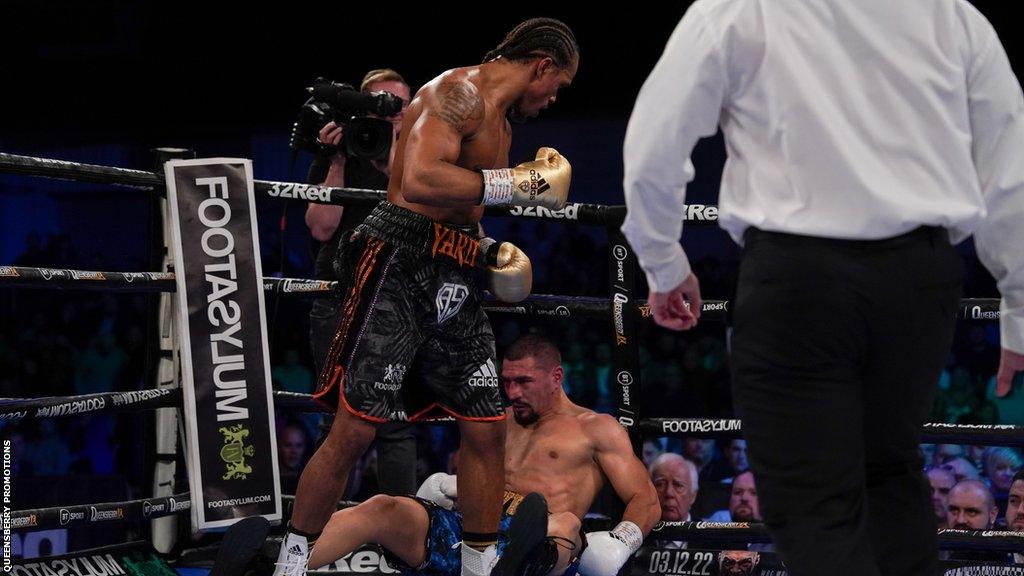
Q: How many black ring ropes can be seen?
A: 4